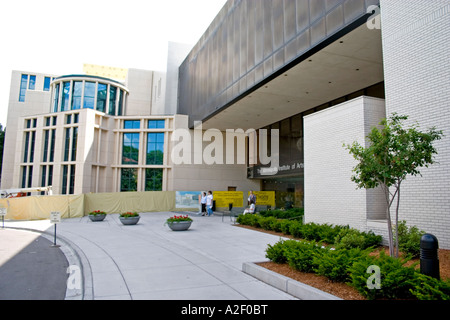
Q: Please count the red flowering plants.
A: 3